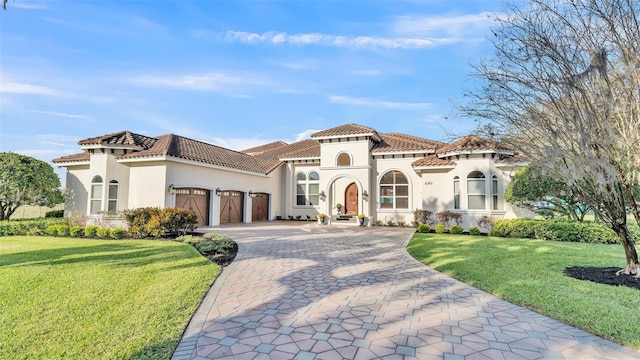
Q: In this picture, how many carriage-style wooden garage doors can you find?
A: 3